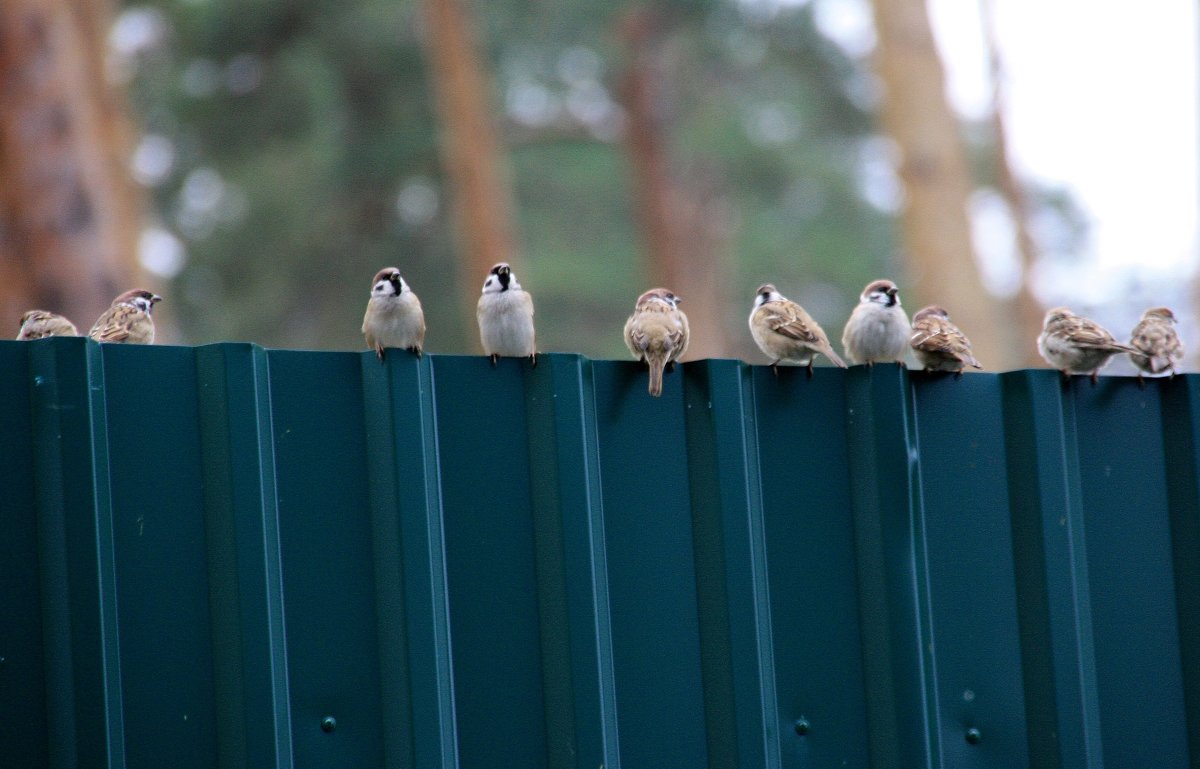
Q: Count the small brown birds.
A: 10